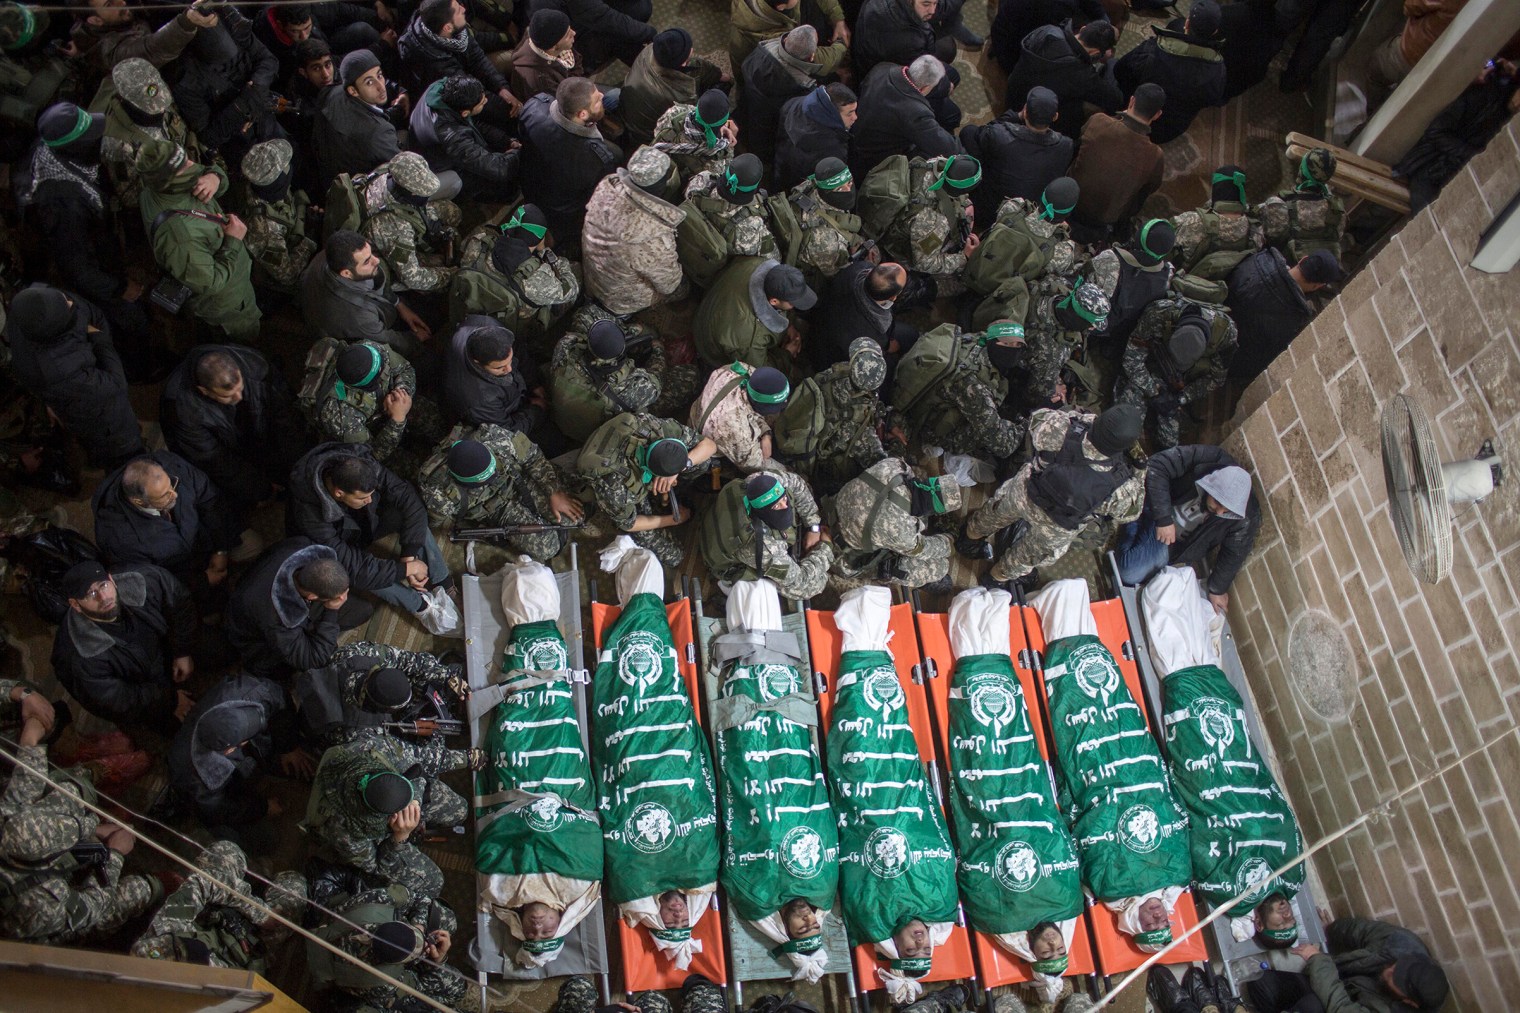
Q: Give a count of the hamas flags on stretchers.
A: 7